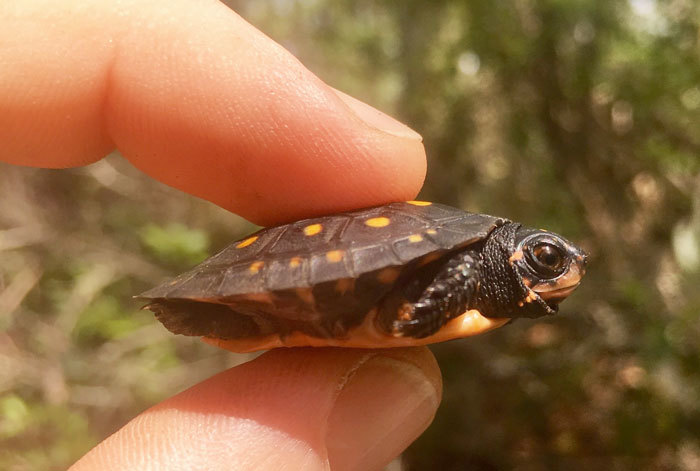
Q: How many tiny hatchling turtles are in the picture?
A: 1